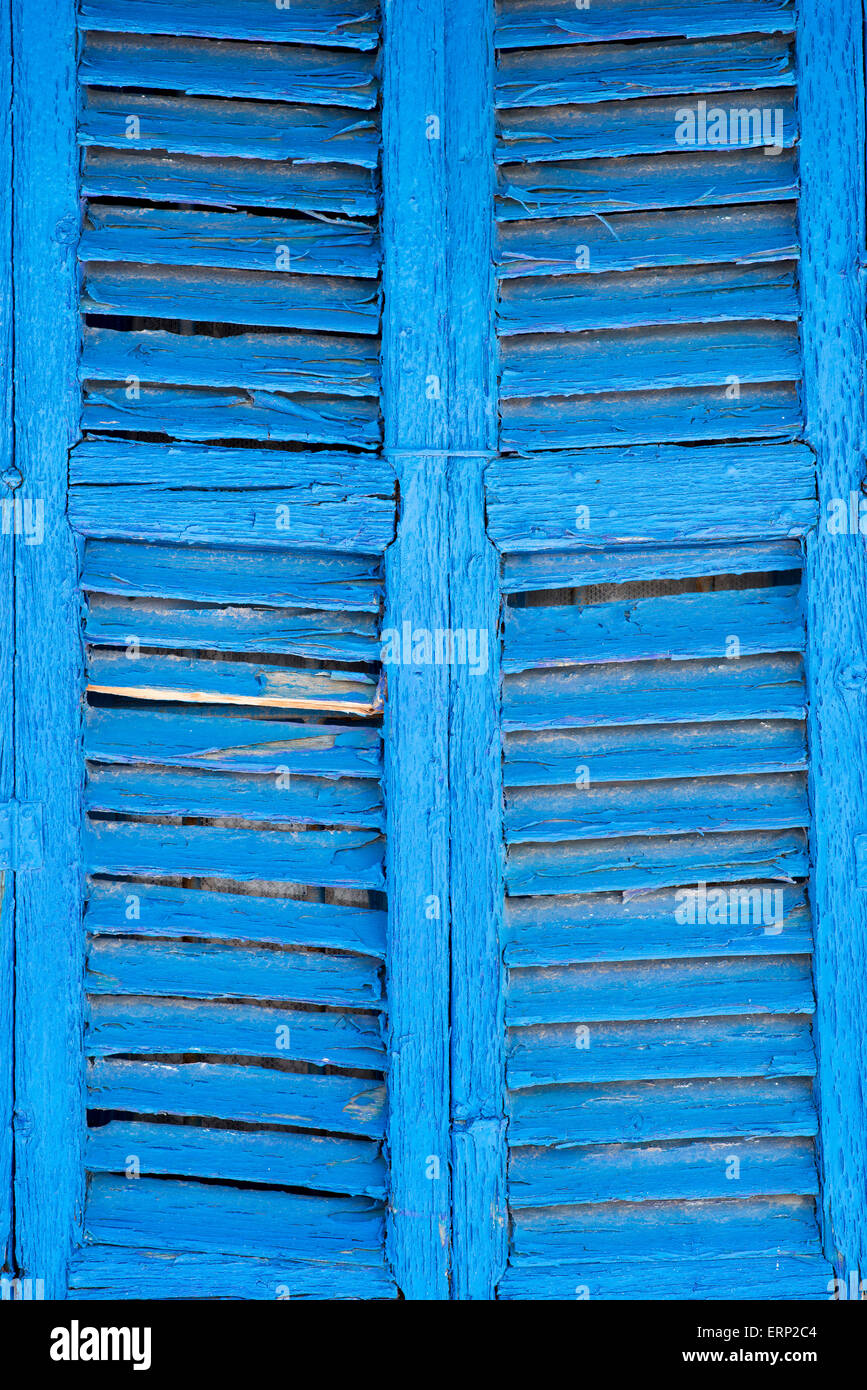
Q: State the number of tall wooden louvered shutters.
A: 2